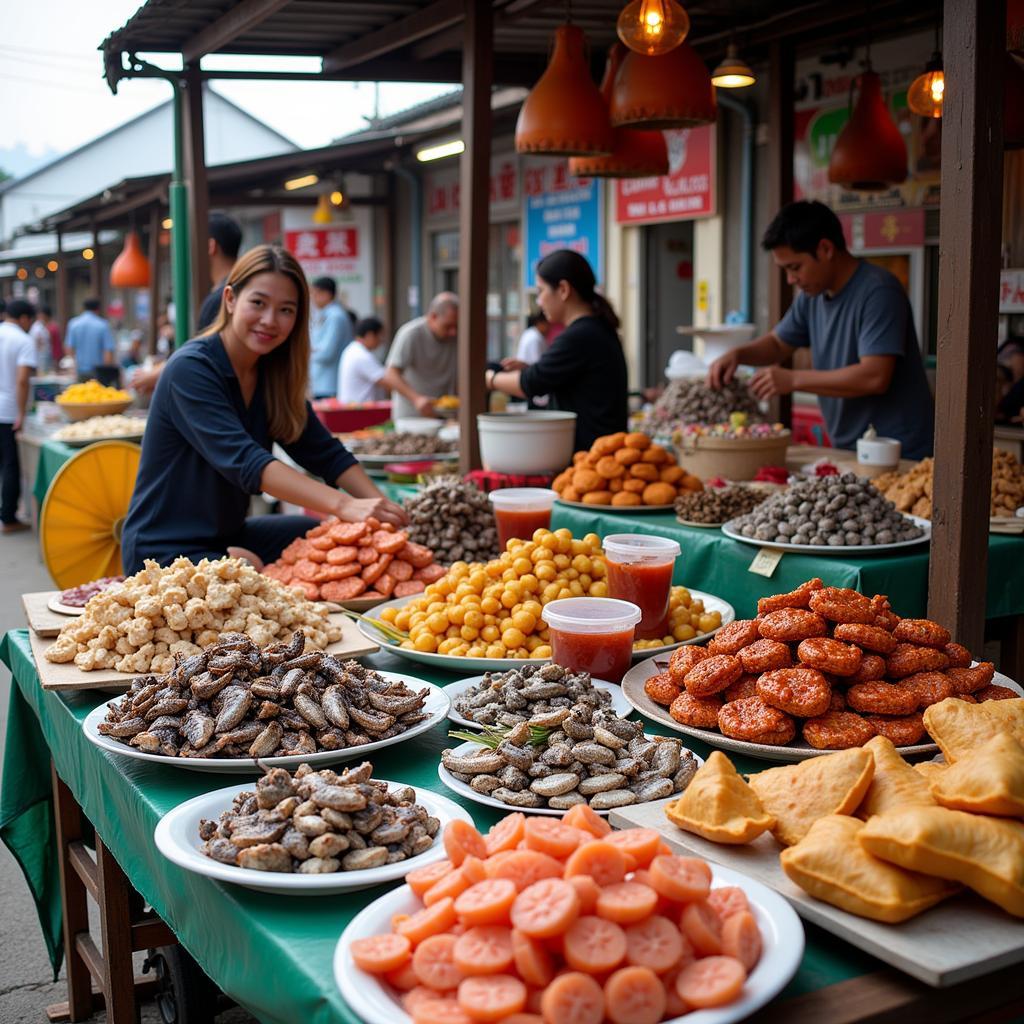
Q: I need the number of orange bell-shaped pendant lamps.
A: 5